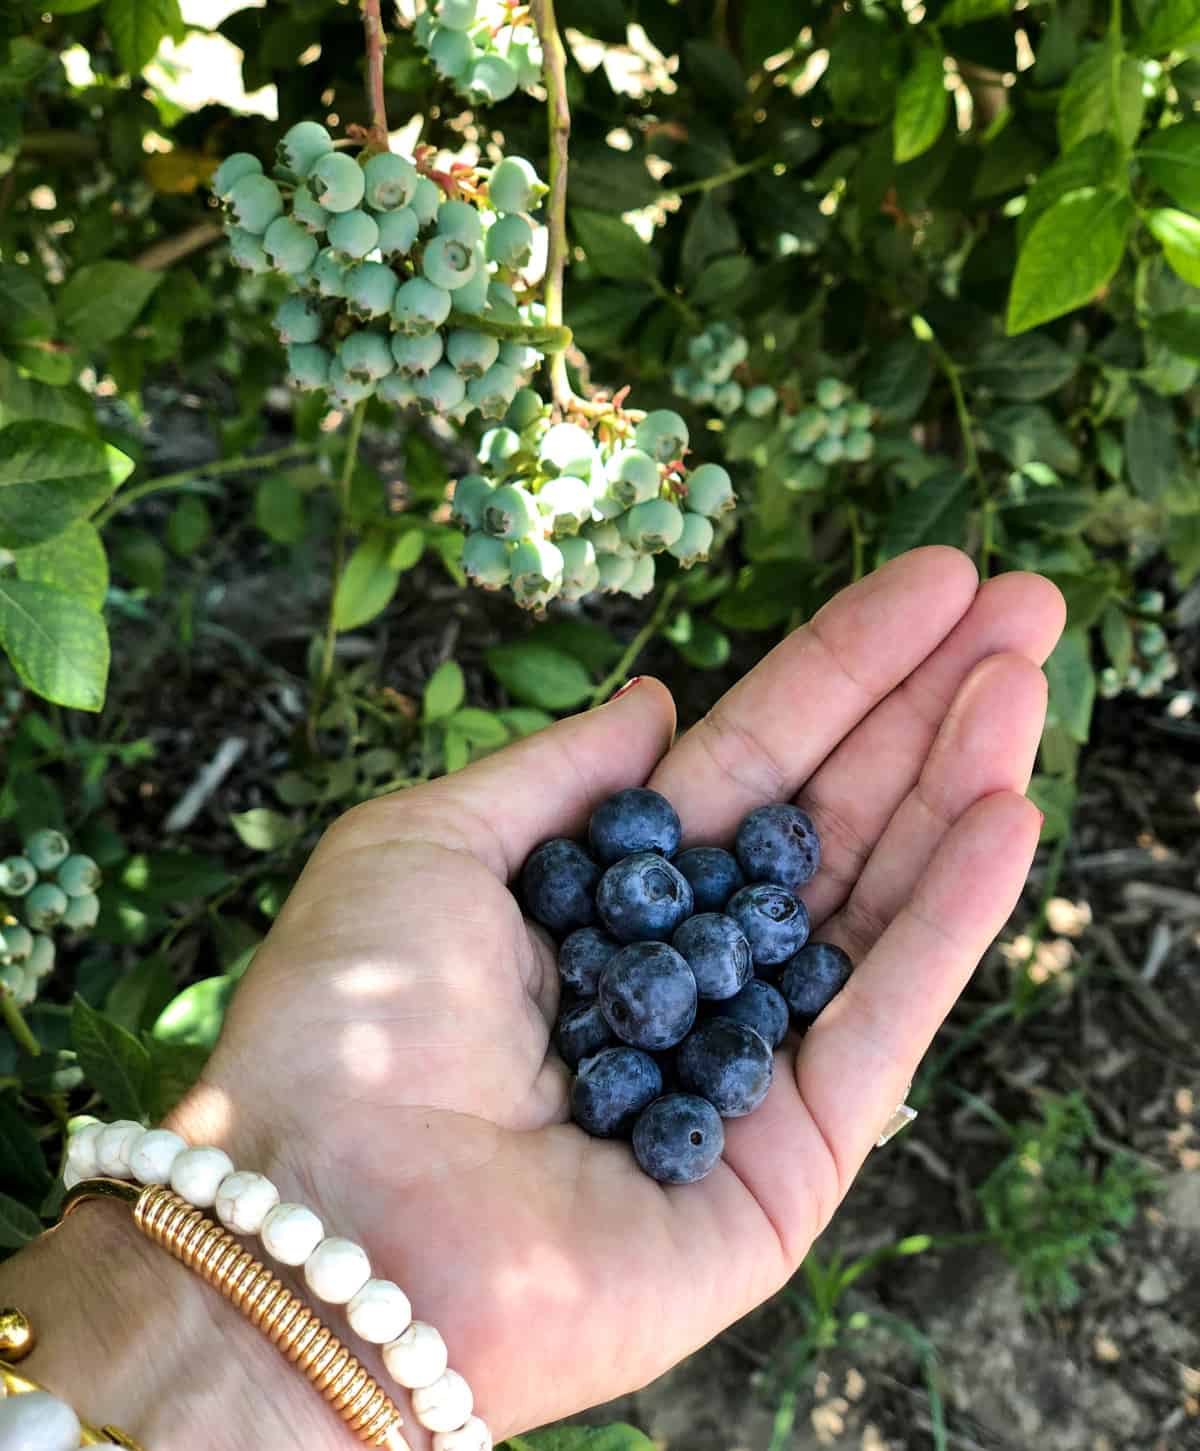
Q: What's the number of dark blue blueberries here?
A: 15